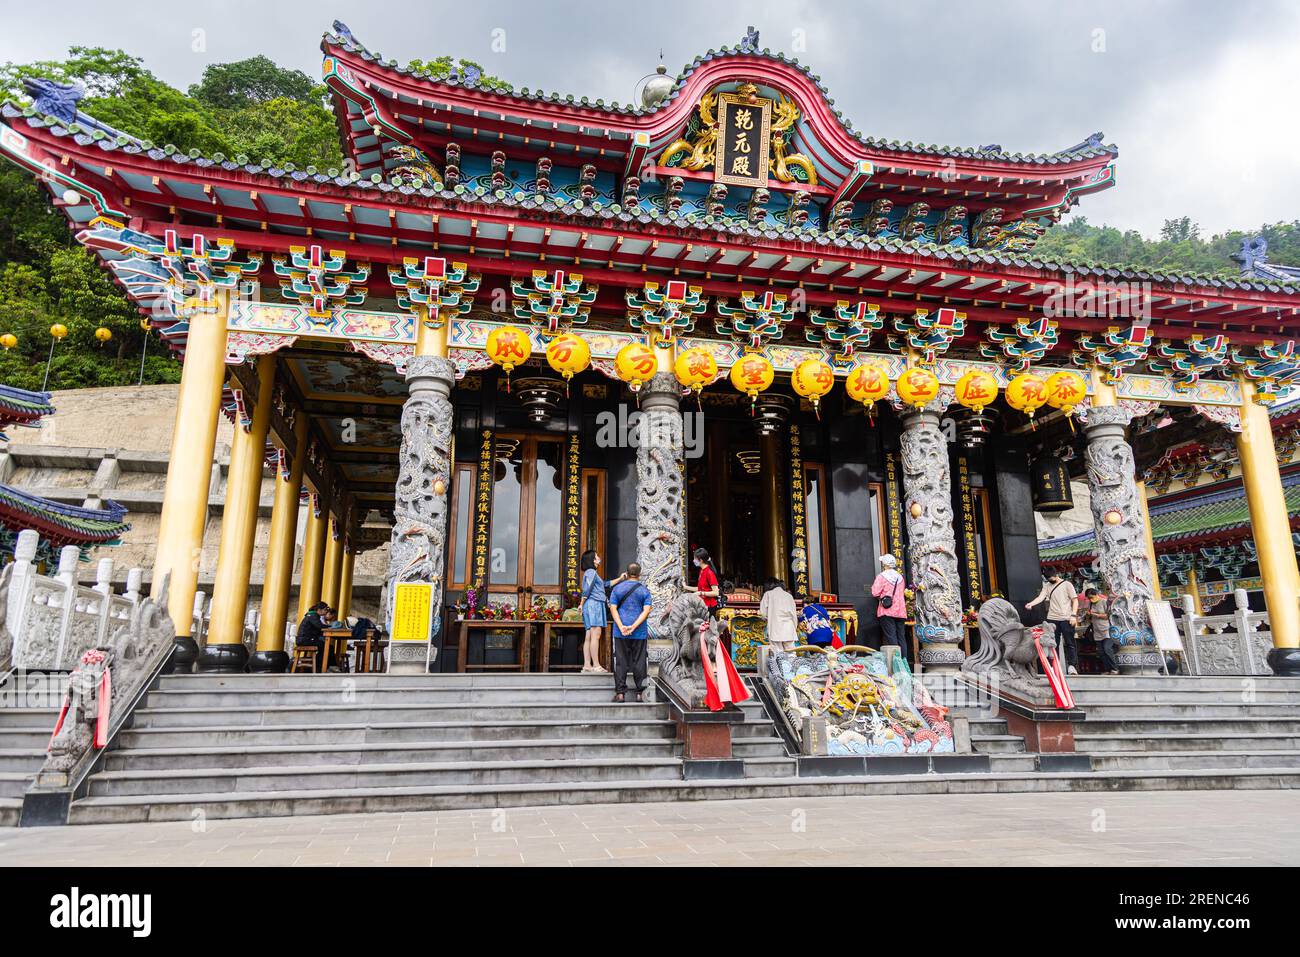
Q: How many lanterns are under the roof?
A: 11